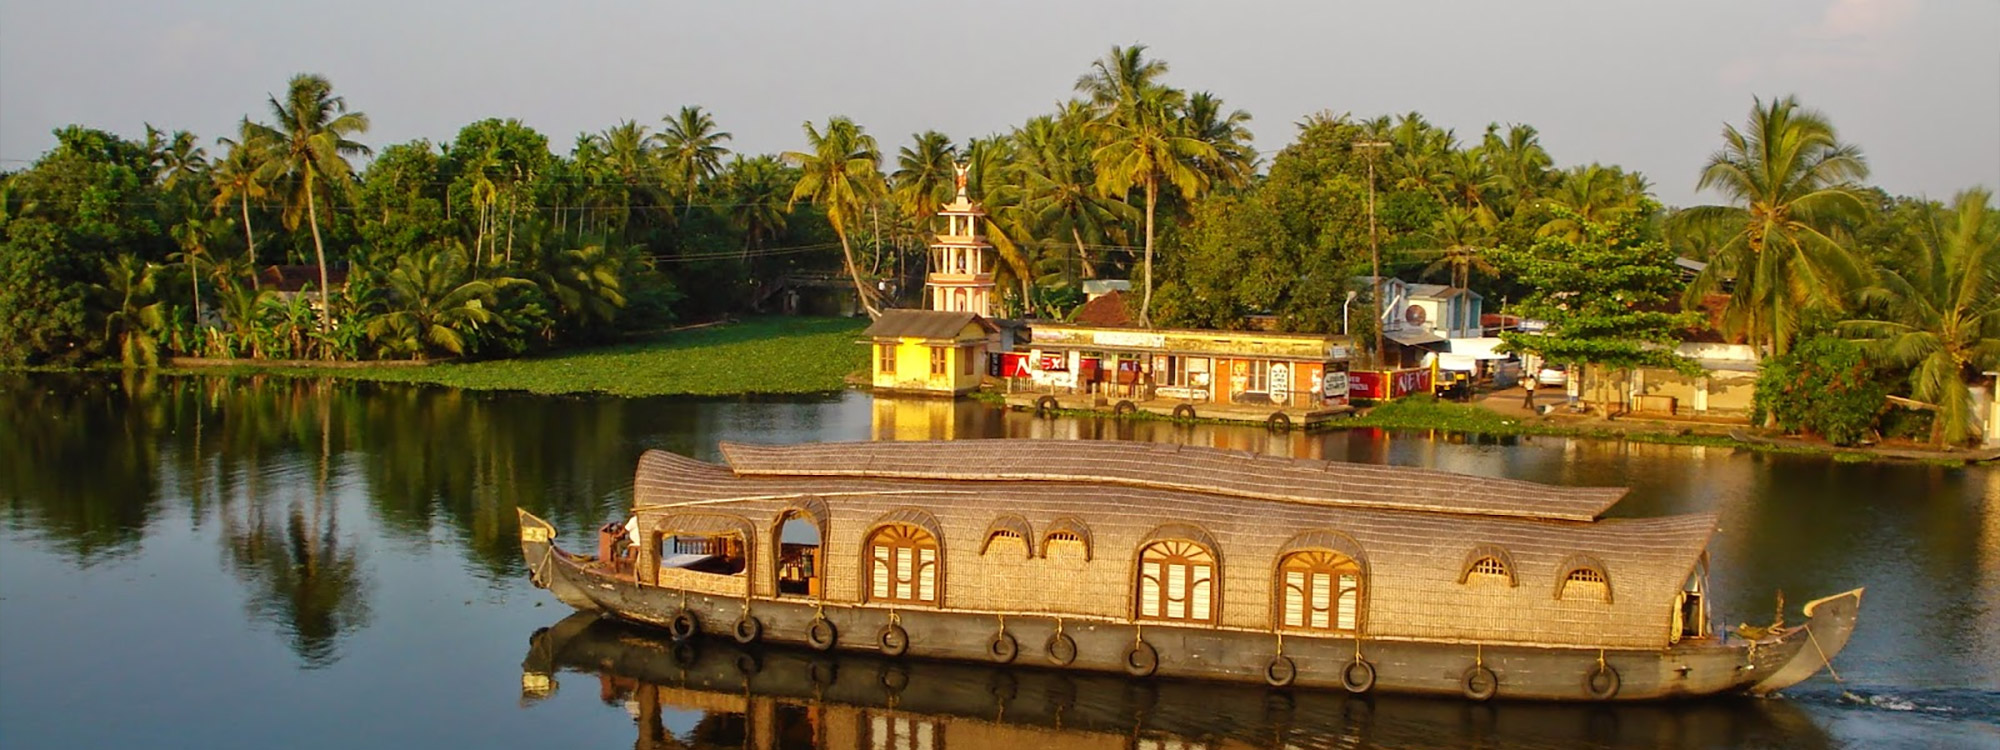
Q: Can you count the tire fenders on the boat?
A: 11